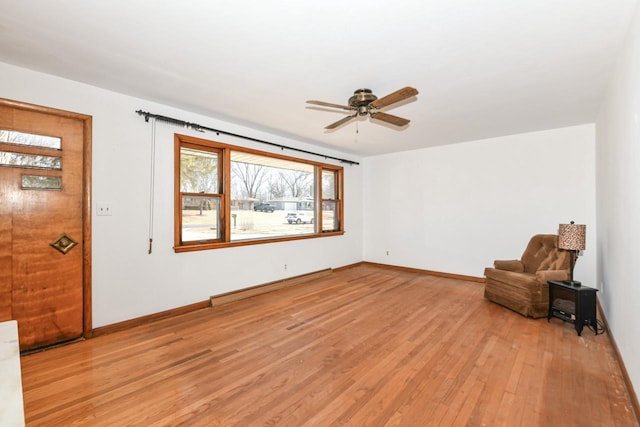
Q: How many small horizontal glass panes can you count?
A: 3